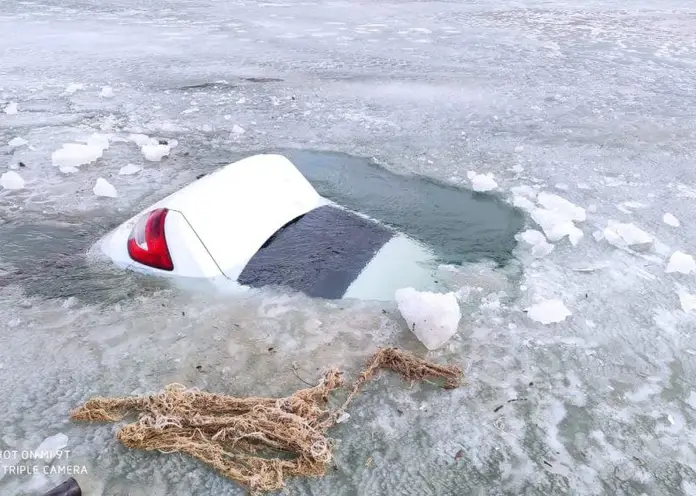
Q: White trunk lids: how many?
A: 1